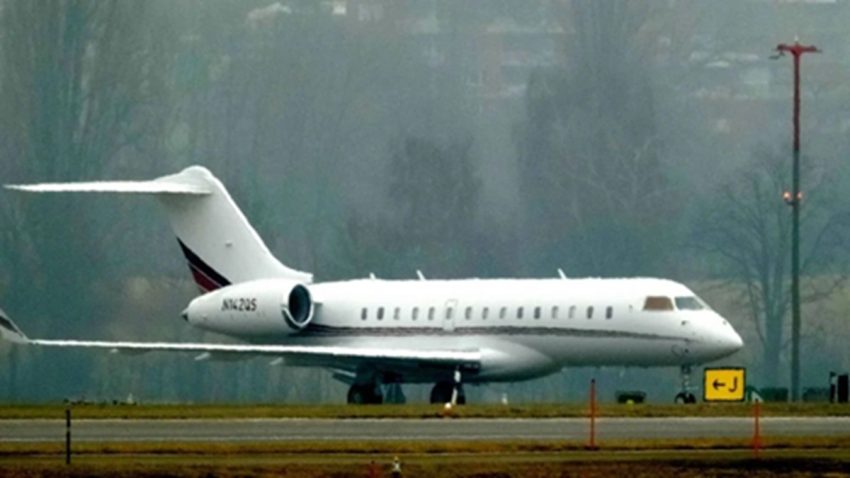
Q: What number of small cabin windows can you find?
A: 15